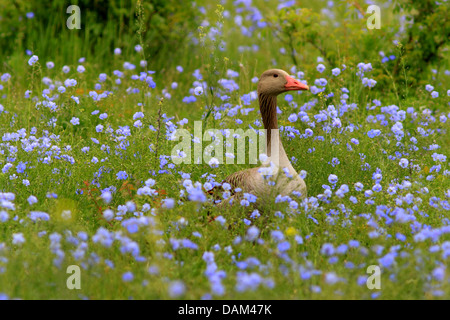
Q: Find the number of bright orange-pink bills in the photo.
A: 1